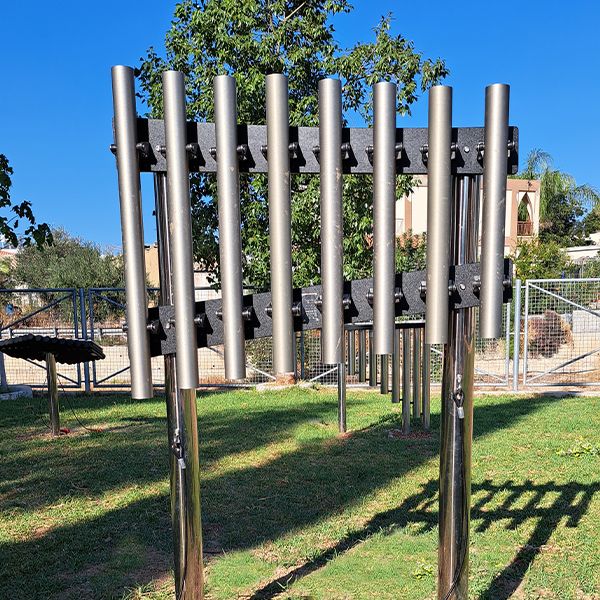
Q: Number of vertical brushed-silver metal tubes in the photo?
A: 8